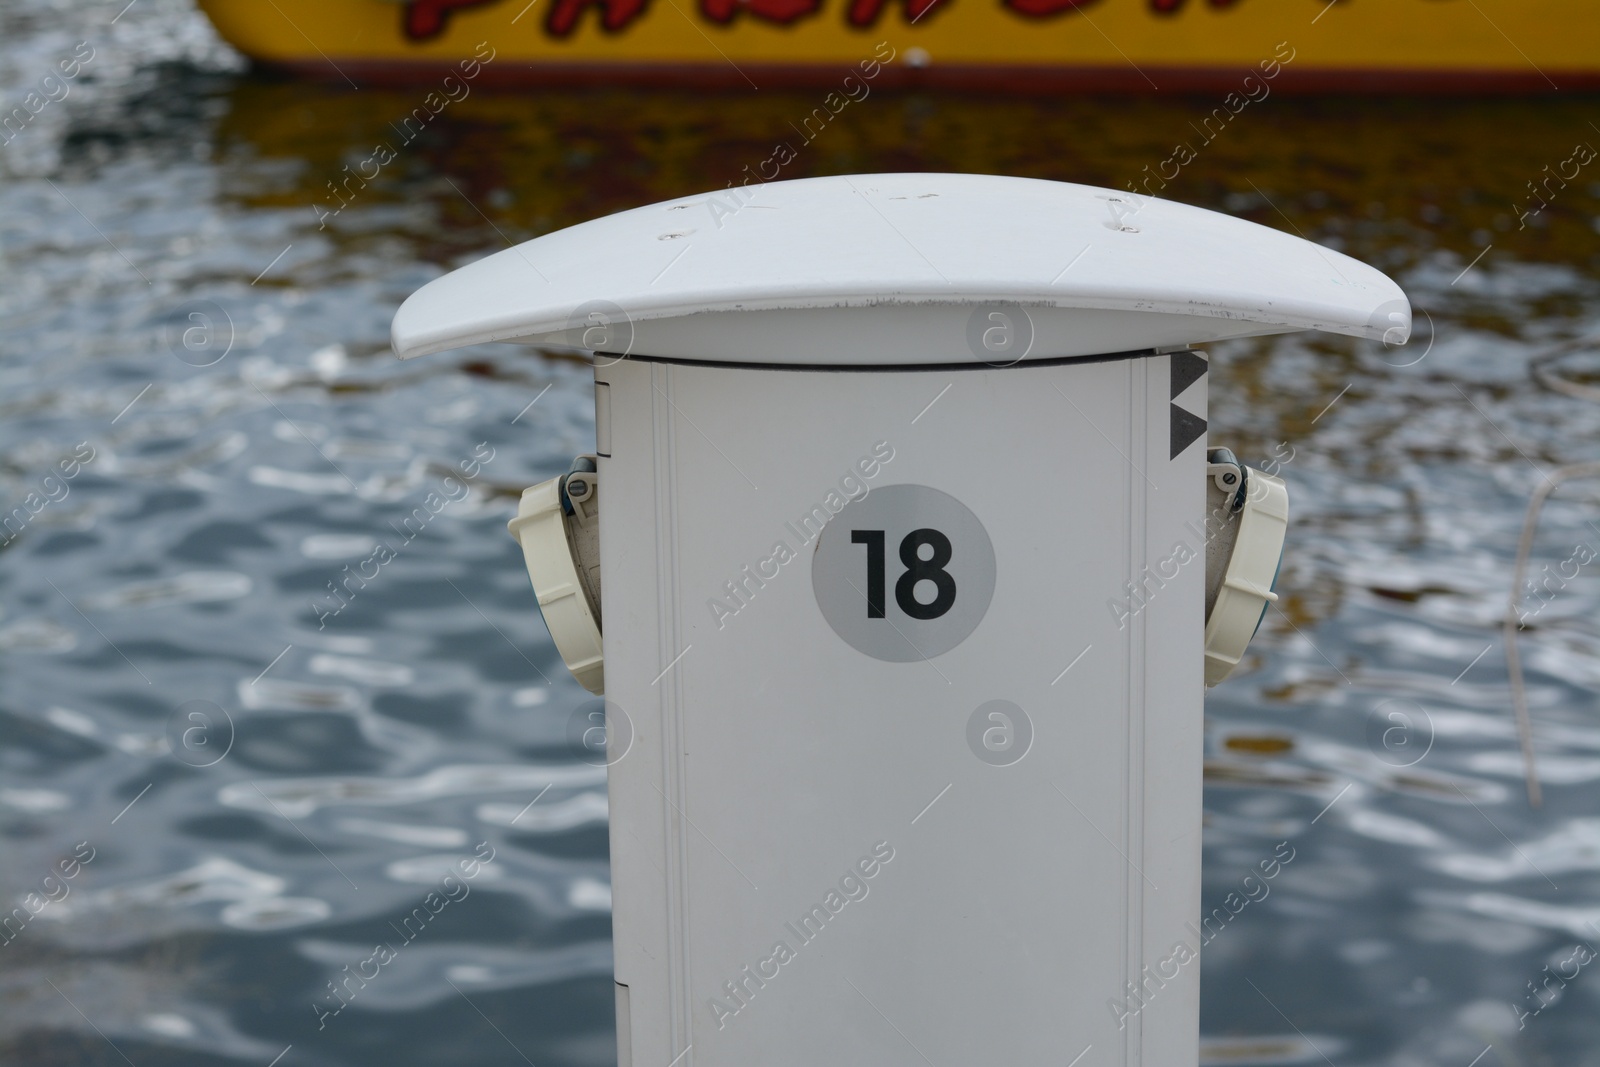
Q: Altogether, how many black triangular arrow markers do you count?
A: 2